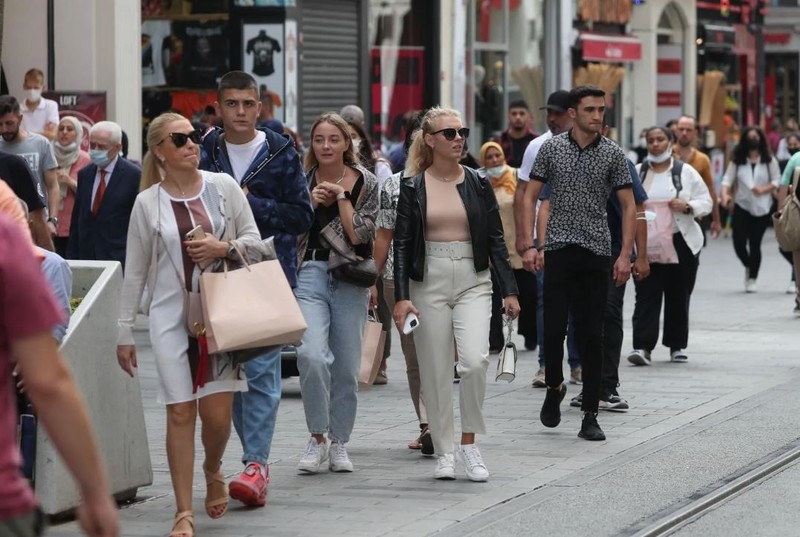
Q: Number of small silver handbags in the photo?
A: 1